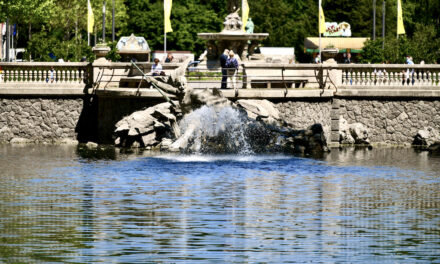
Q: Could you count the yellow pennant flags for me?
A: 5